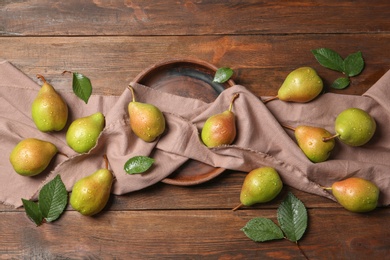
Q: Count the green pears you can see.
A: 11